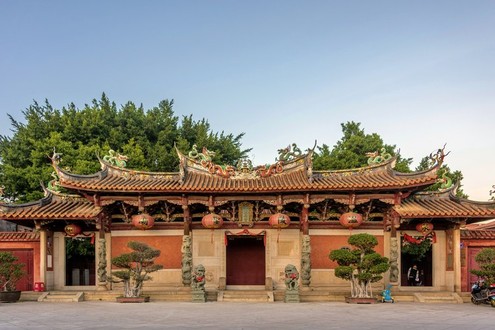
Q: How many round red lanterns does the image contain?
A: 6